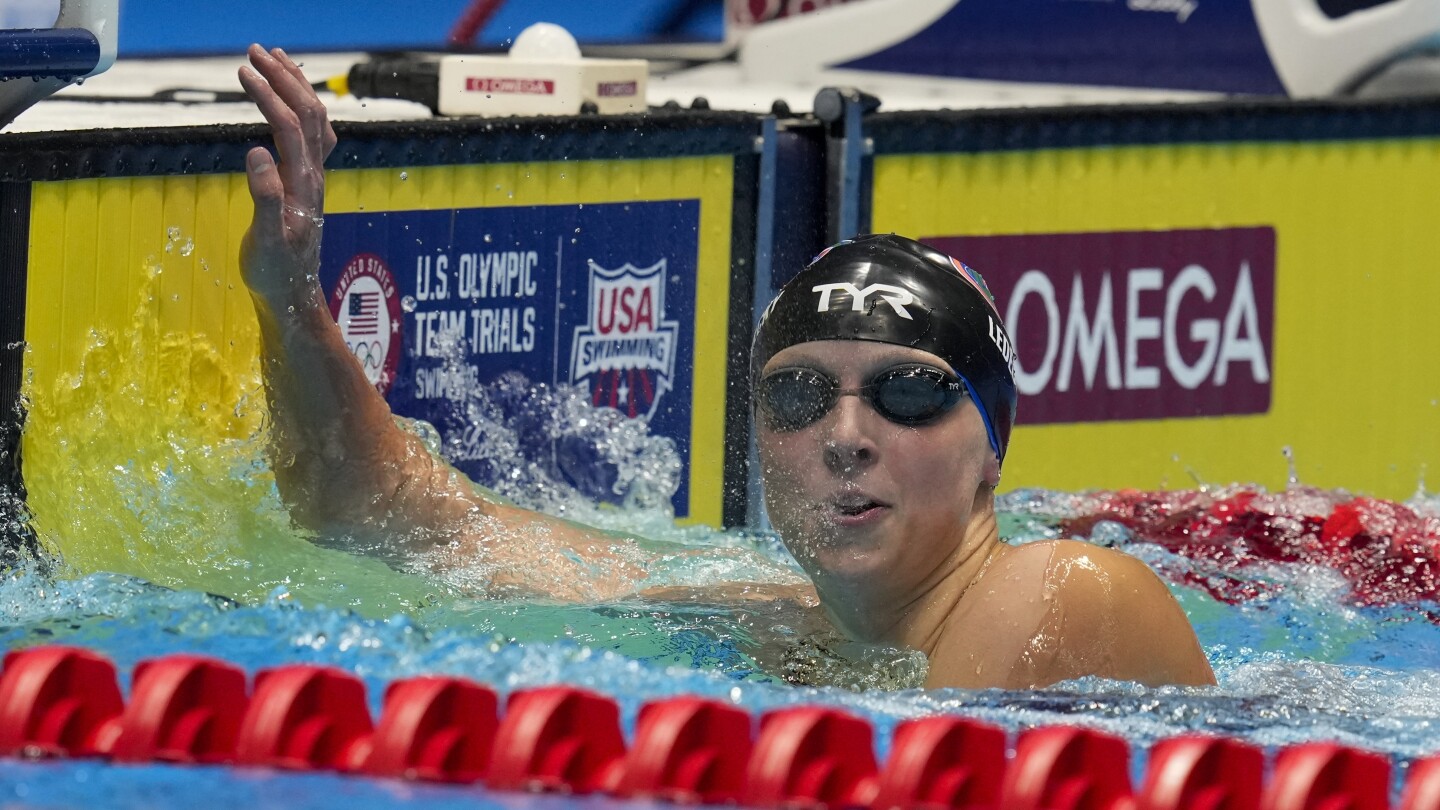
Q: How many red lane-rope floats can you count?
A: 12